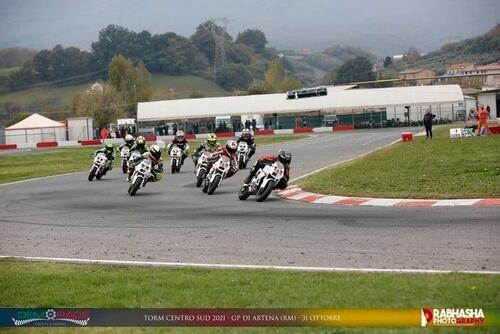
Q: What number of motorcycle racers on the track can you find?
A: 9